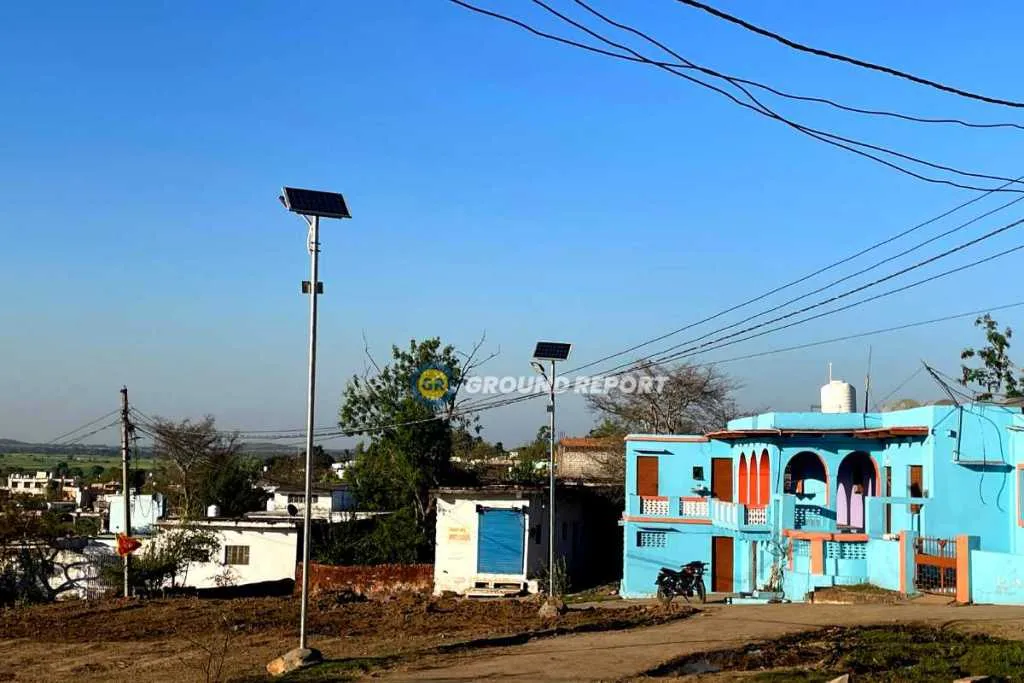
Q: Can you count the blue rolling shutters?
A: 1